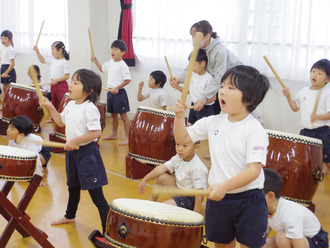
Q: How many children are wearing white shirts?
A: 12